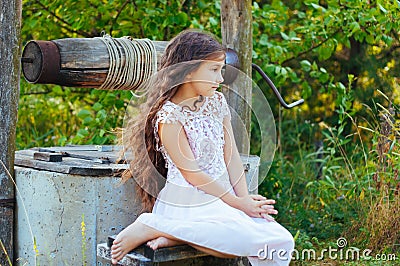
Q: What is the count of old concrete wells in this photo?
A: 1